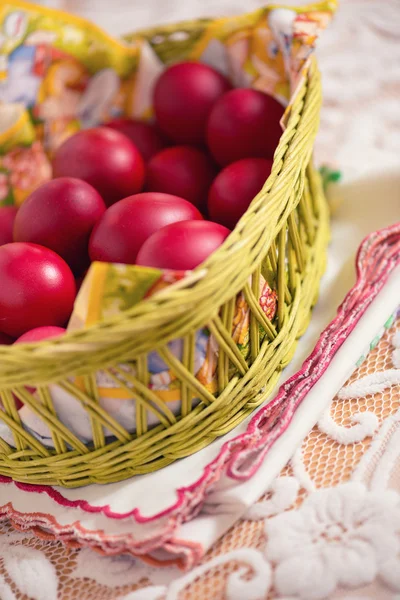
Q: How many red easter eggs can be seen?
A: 12